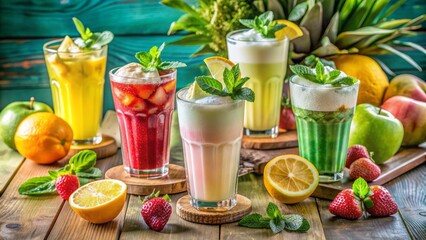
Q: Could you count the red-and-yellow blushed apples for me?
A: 2